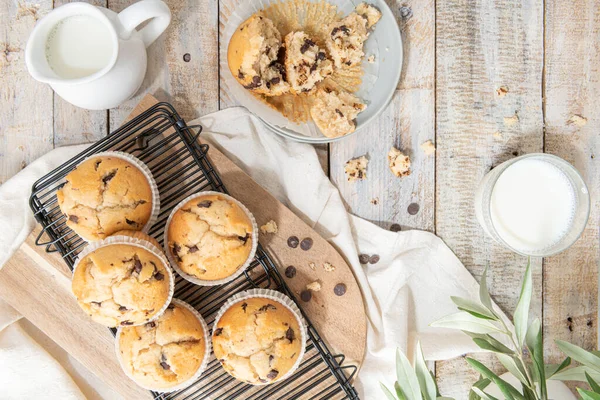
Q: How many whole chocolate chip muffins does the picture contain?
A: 5